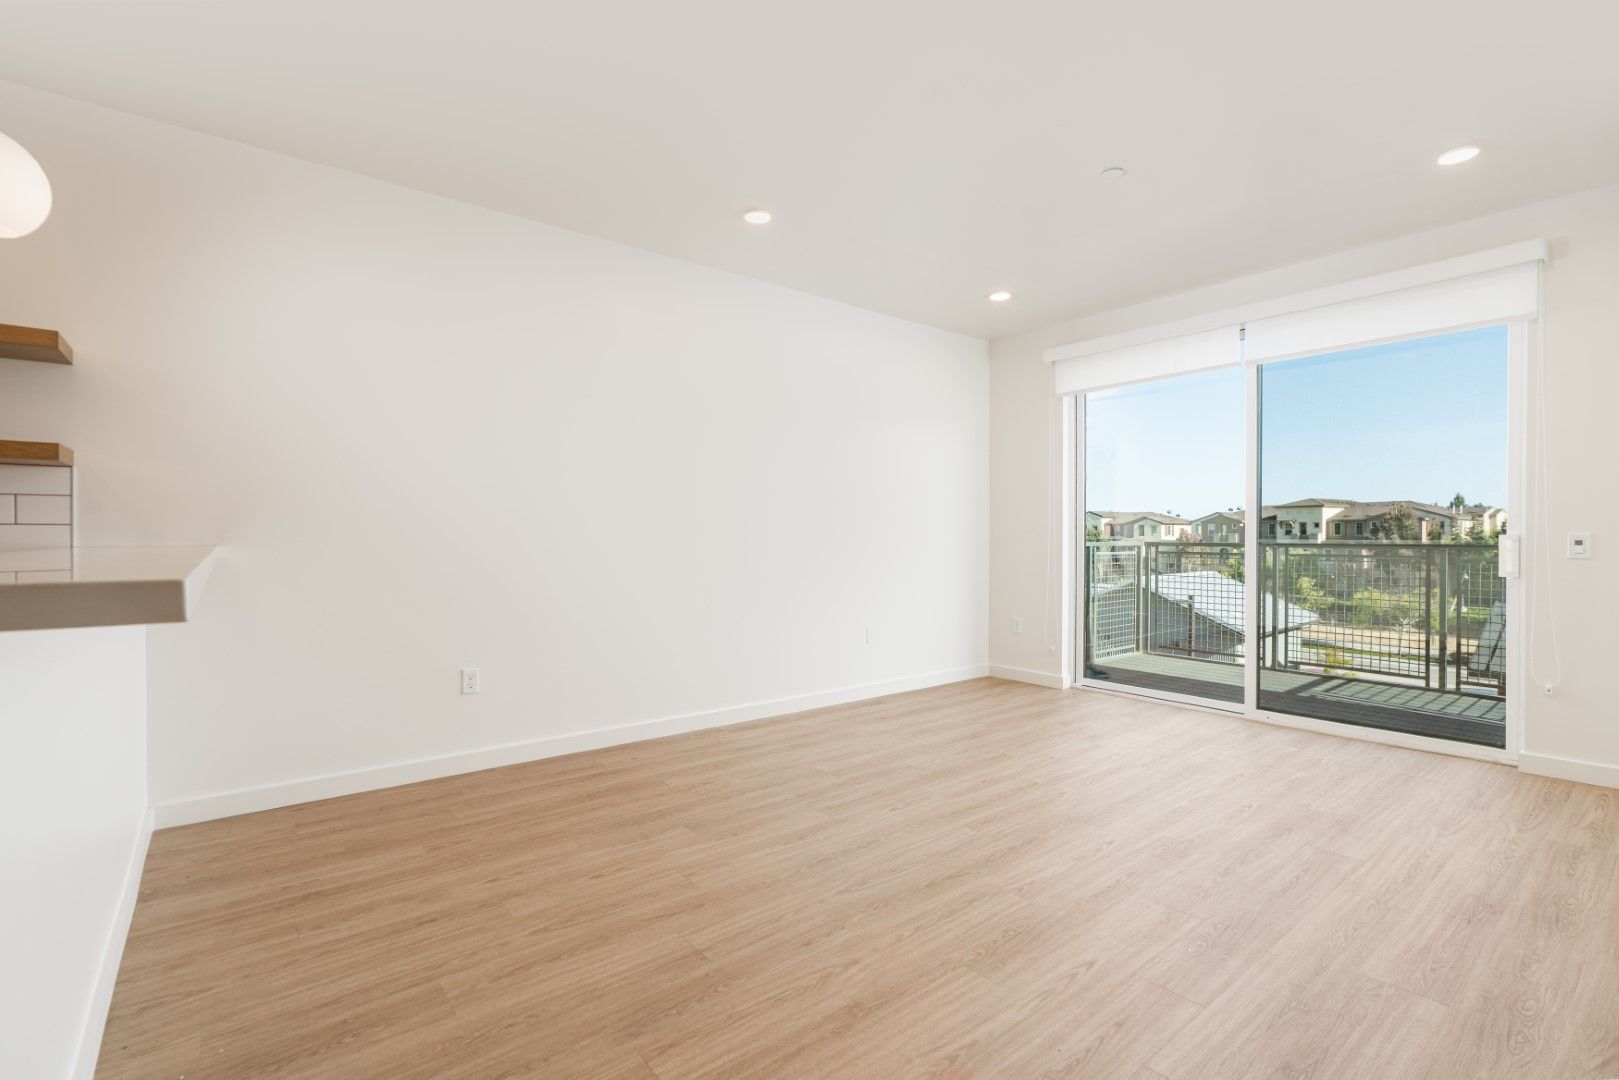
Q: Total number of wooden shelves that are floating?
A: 2